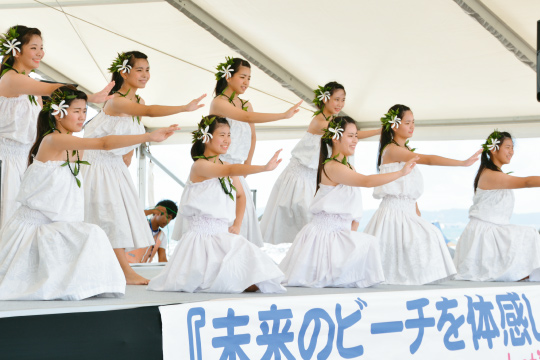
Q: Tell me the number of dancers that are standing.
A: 4